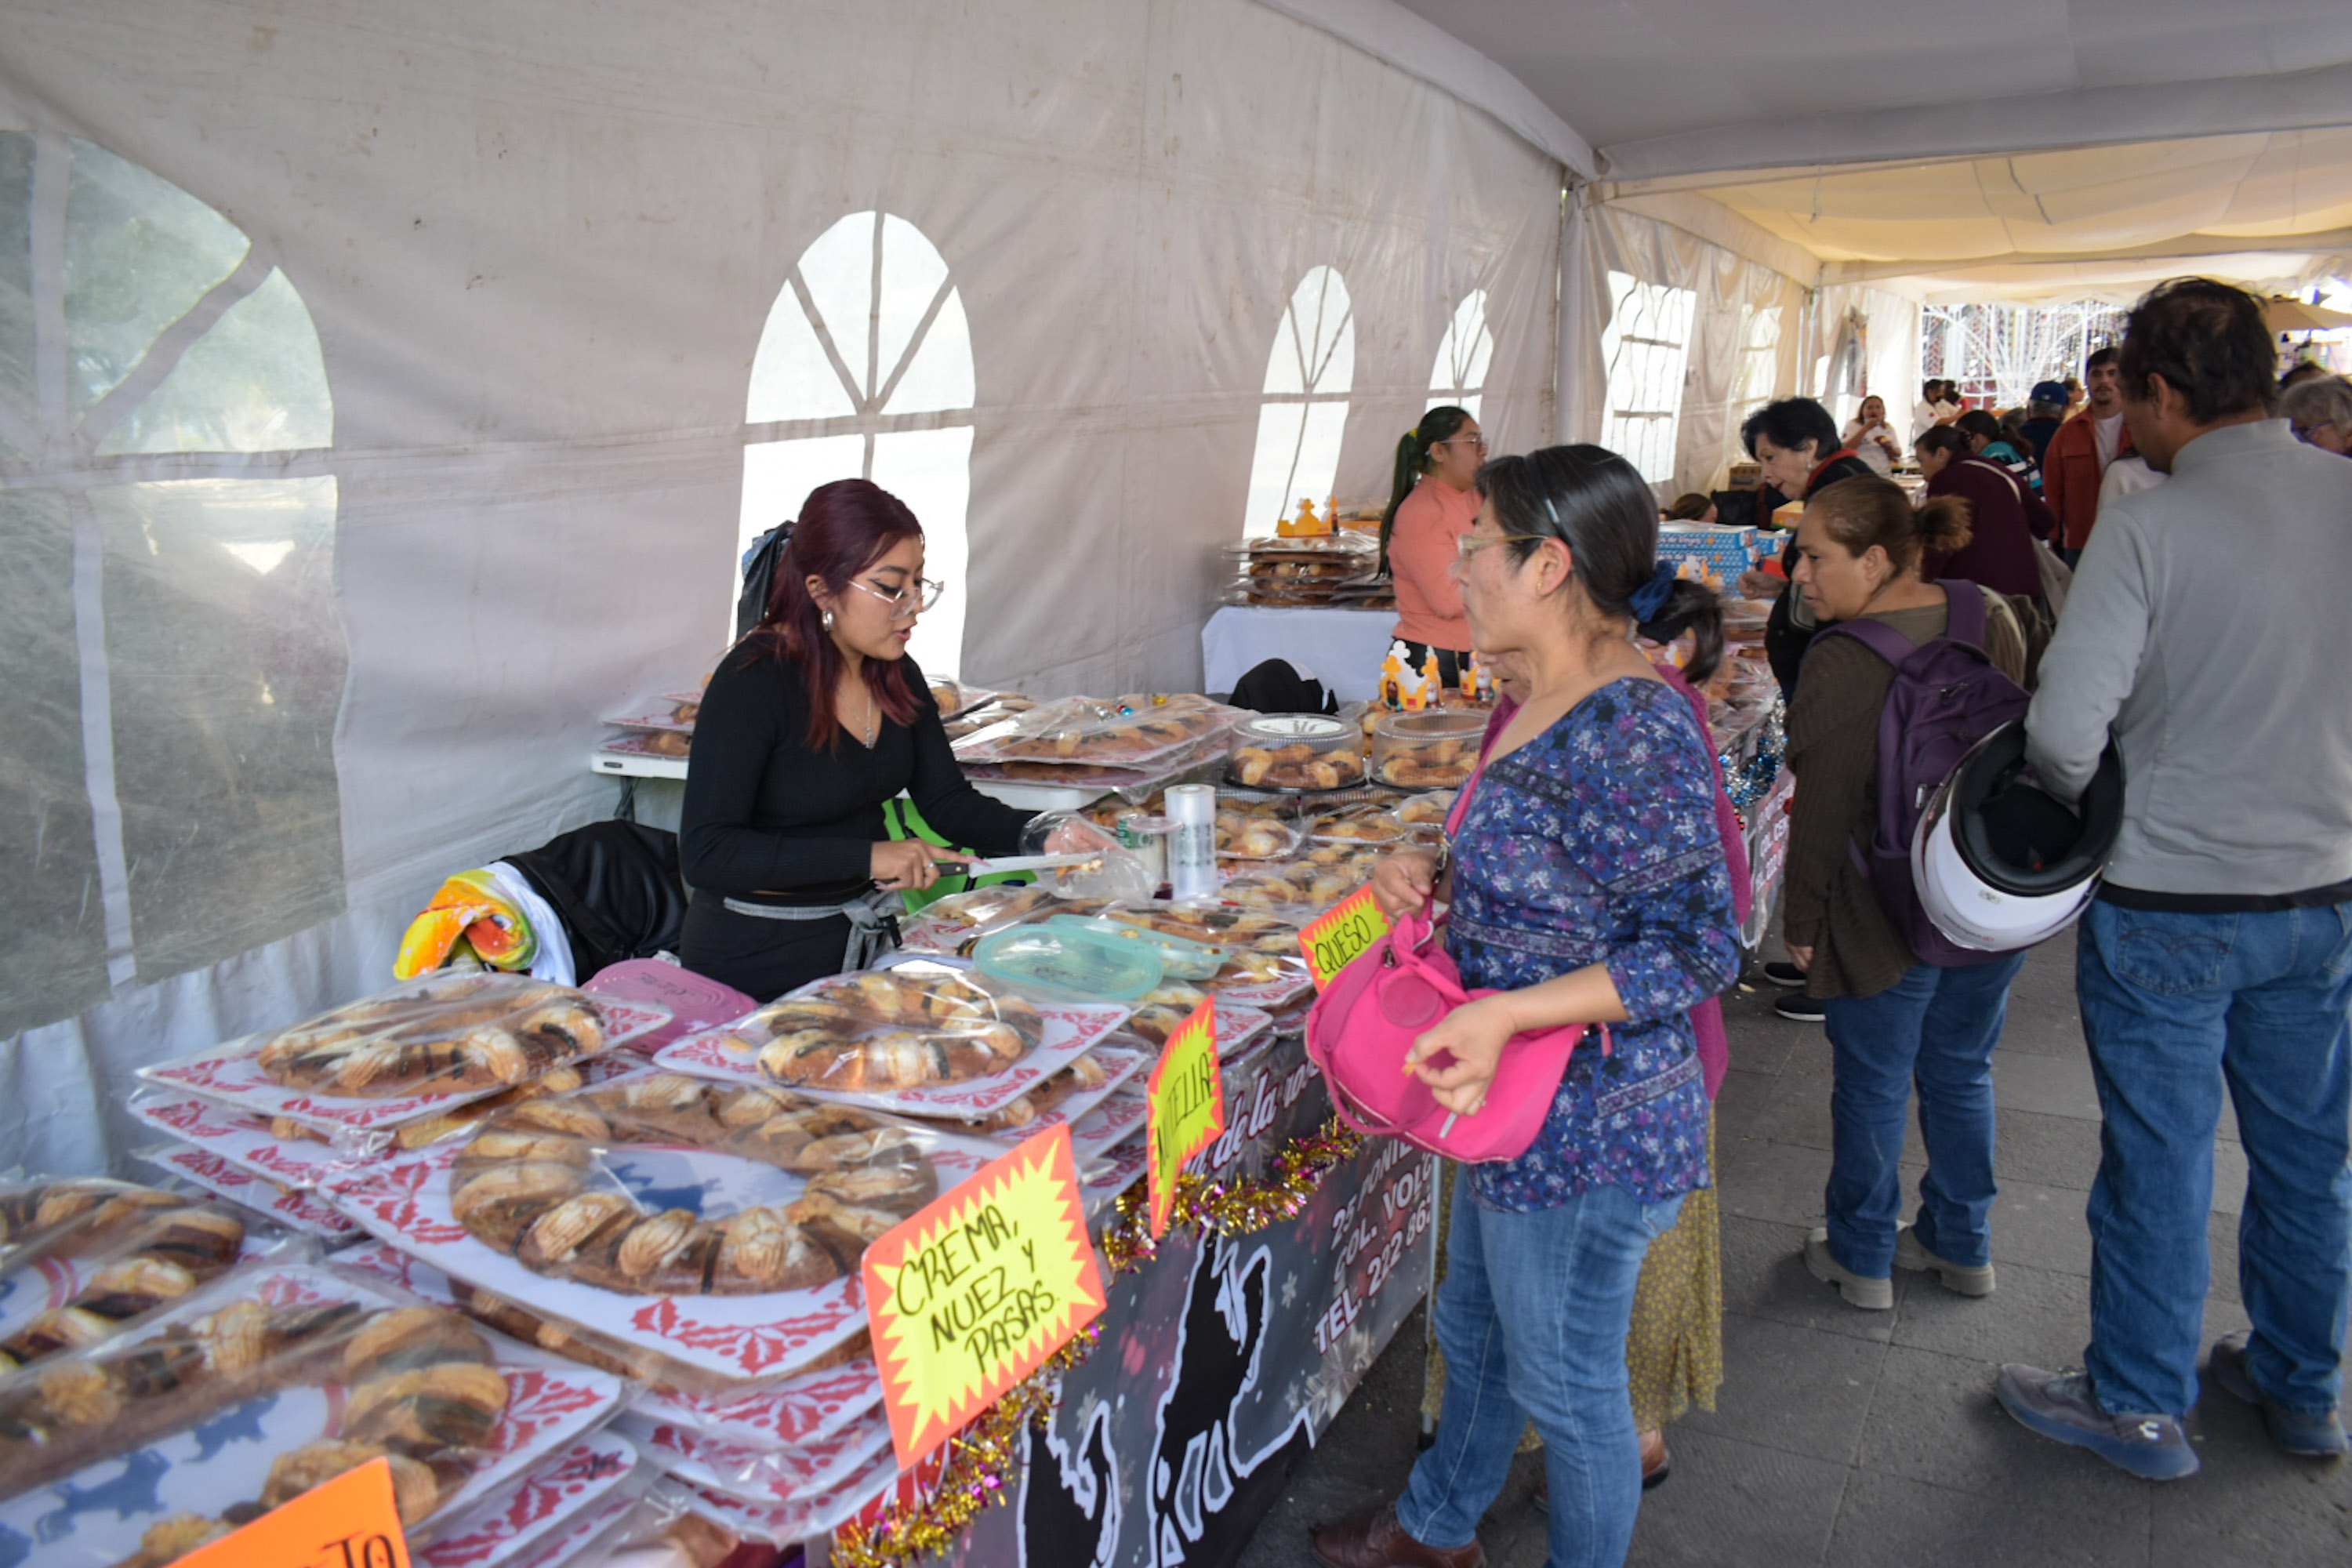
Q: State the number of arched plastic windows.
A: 4